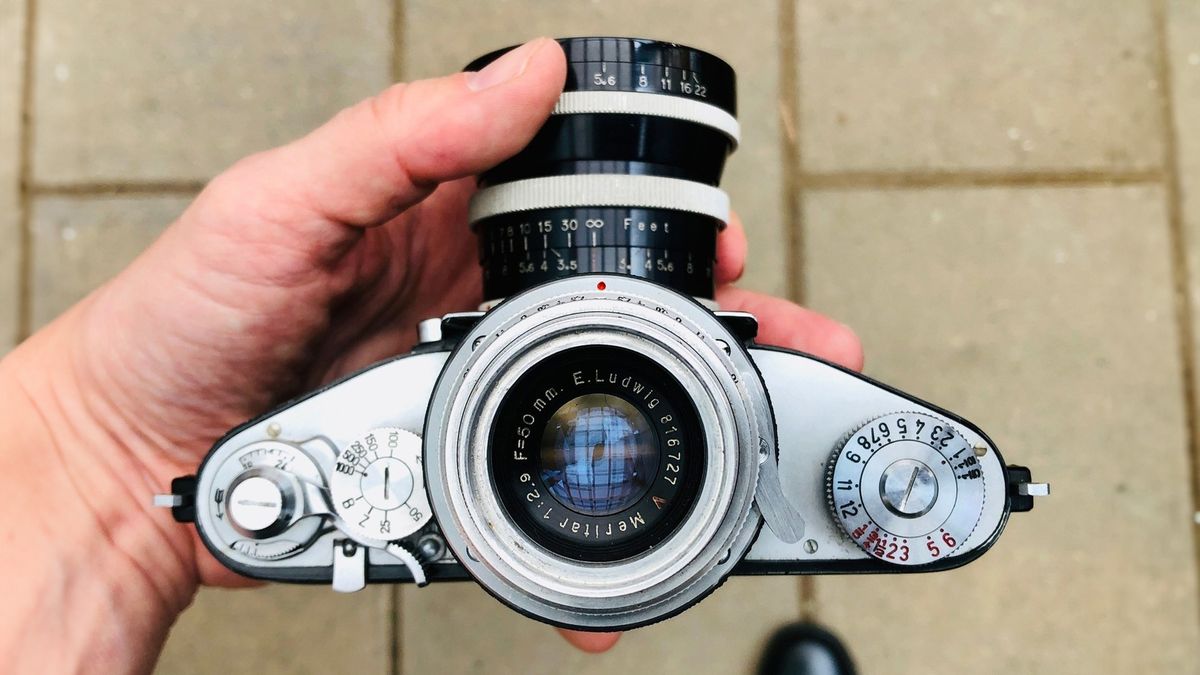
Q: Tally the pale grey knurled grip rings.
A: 2